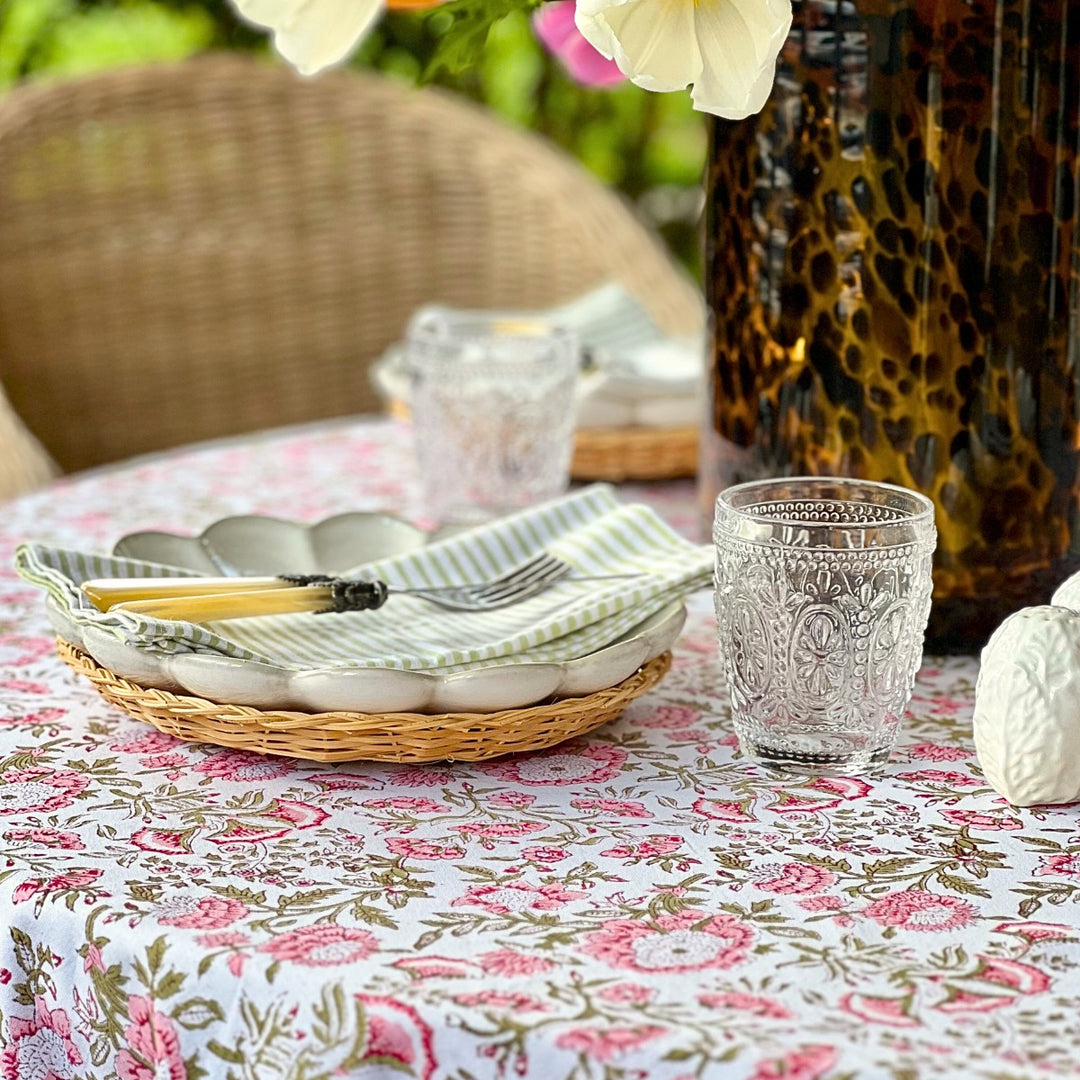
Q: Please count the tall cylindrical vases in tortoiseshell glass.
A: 1